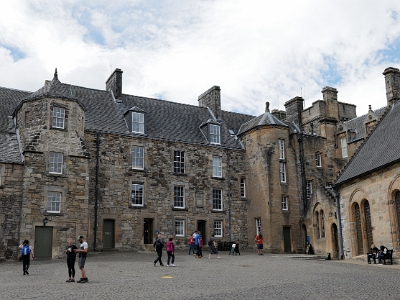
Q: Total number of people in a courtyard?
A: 13